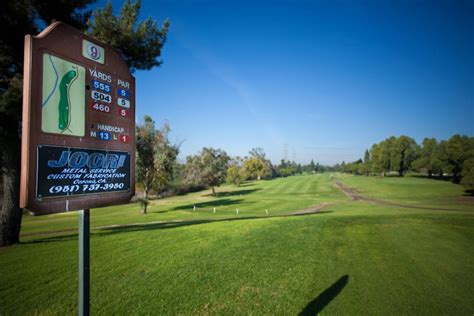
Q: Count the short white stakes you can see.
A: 4